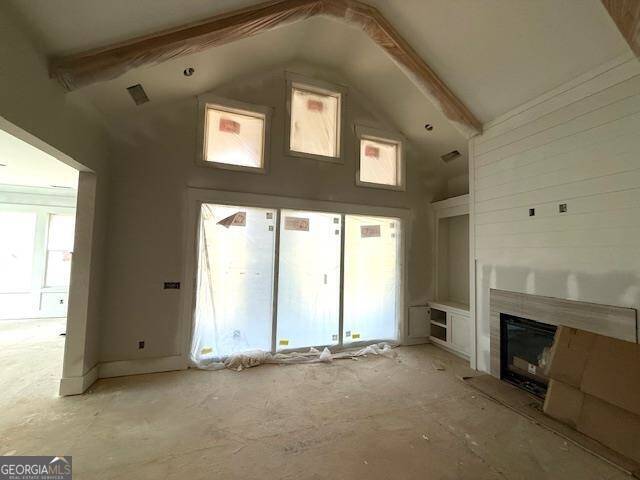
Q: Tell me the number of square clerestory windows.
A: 3